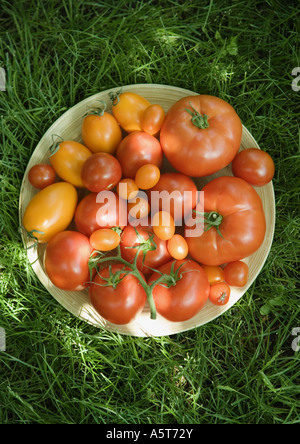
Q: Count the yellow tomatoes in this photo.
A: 4